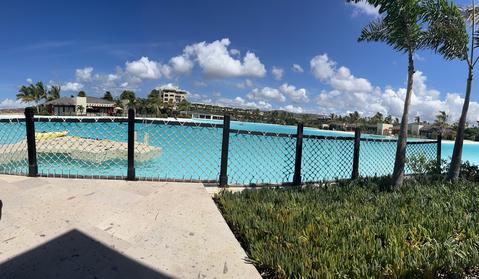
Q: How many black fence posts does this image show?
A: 6